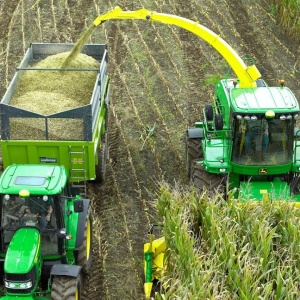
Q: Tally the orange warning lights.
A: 2